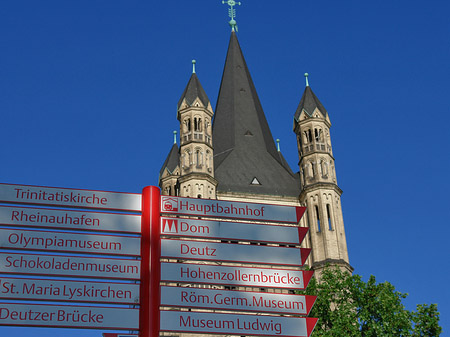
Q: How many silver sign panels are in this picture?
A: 12